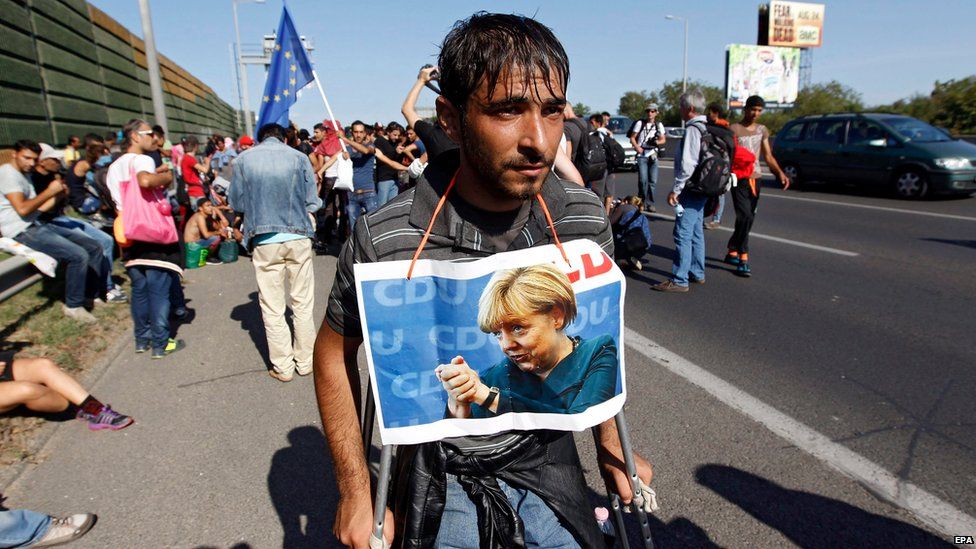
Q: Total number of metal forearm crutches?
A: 2